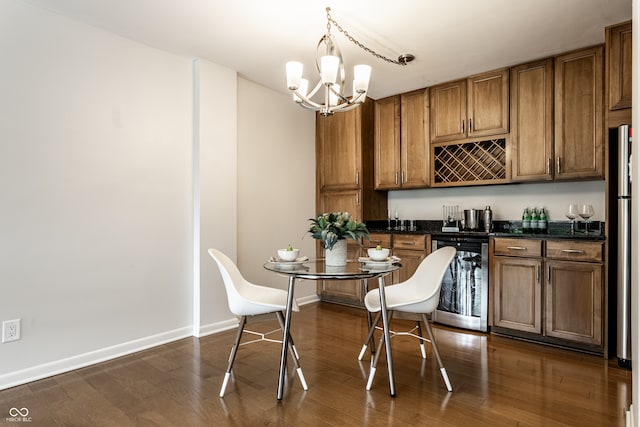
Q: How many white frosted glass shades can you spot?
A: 6